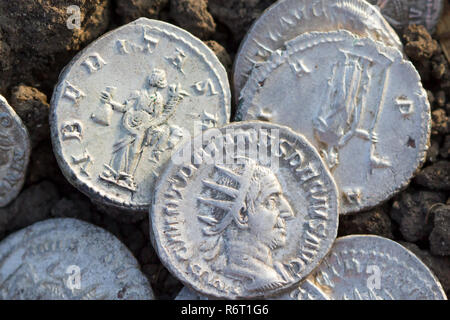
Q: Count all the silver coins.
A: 9